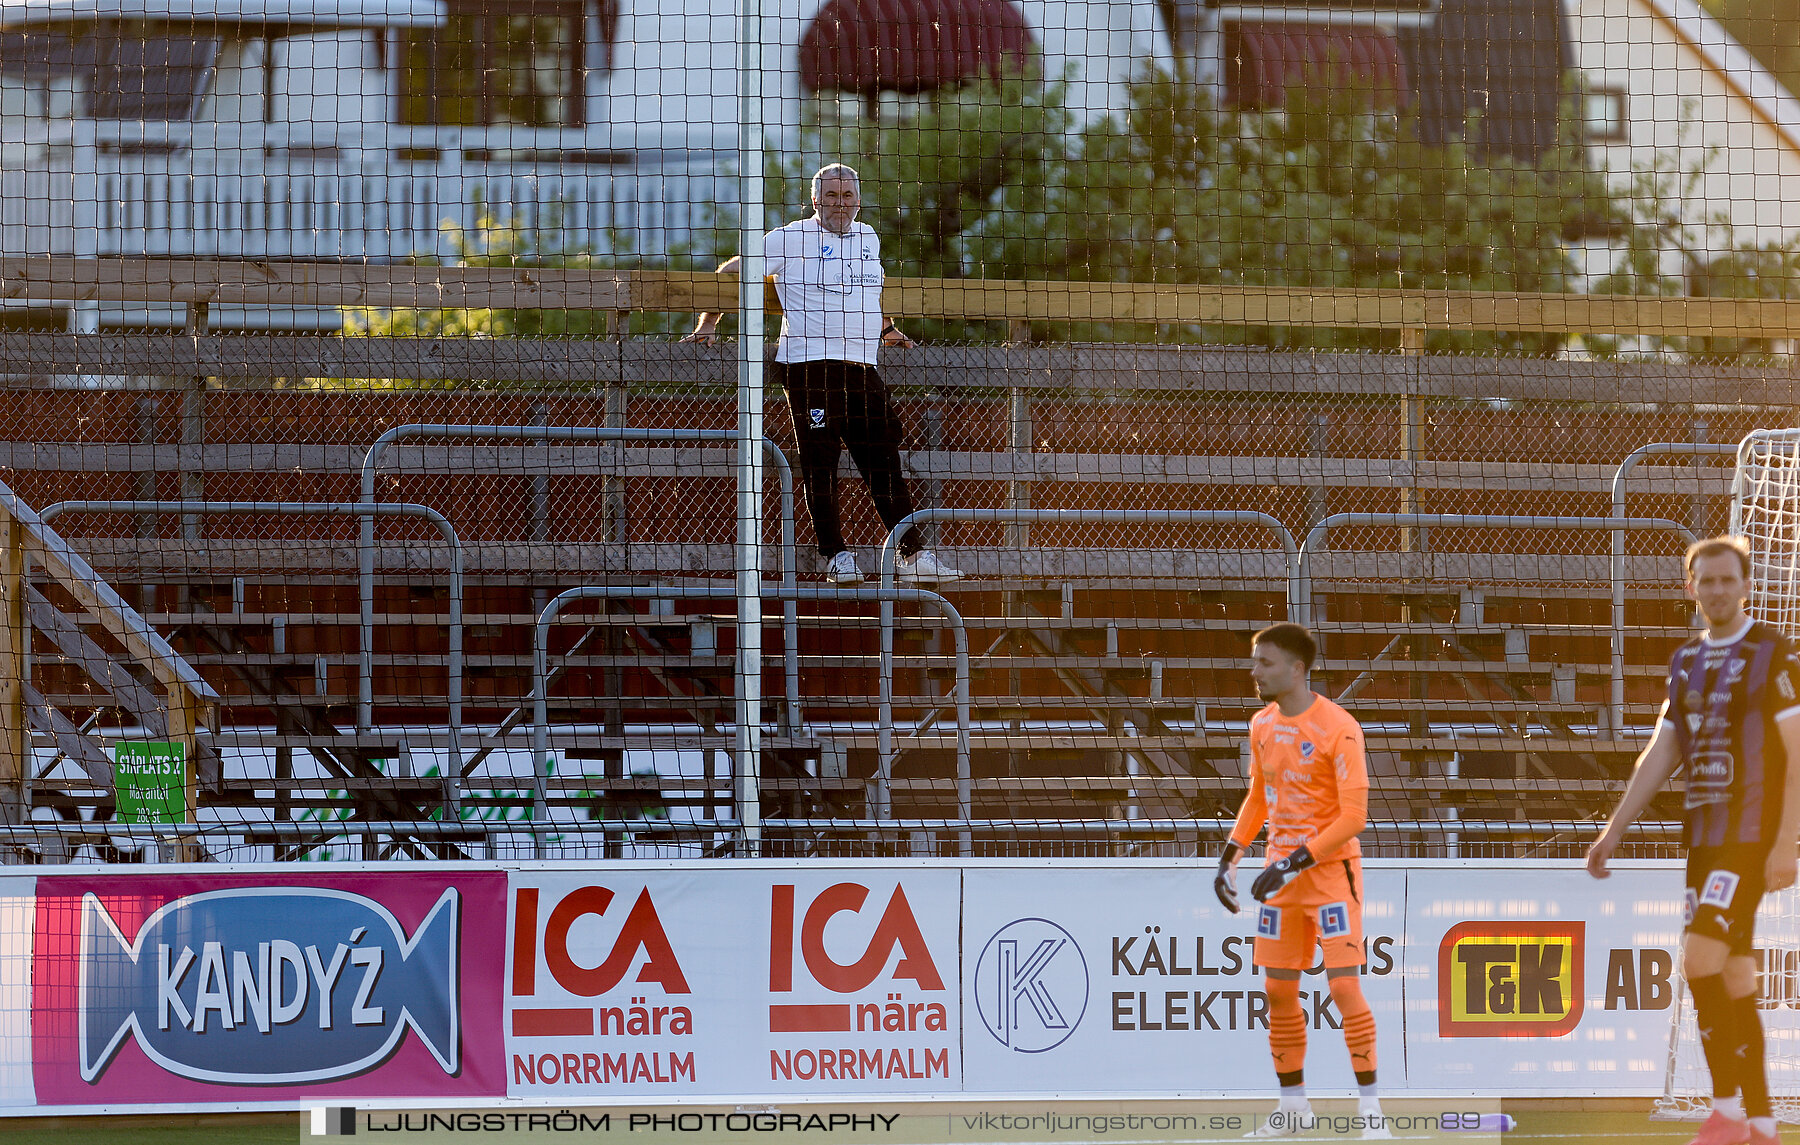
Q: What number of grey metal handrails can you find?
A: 6